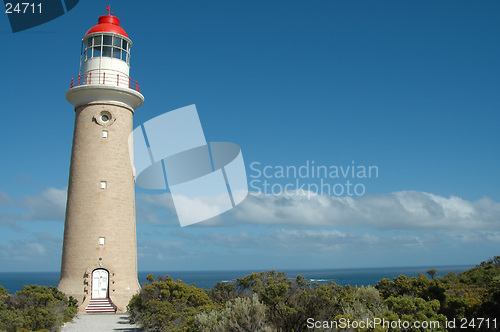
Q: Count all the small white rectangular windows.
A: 3